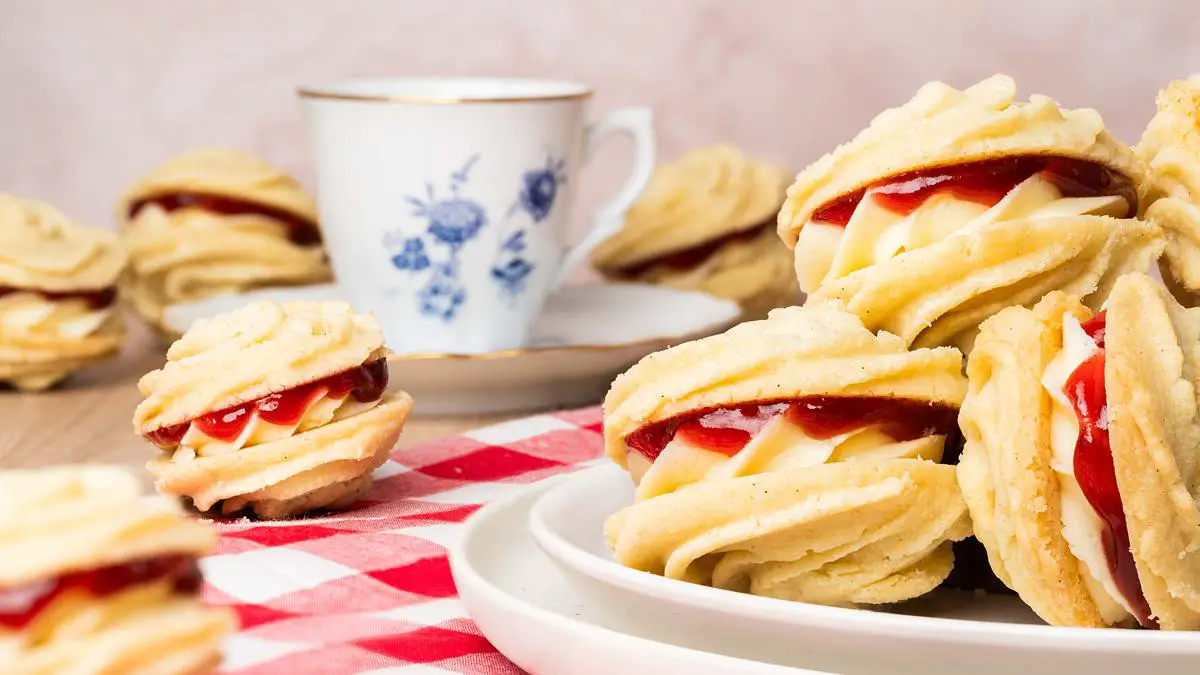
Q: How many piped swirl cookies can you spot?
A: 9